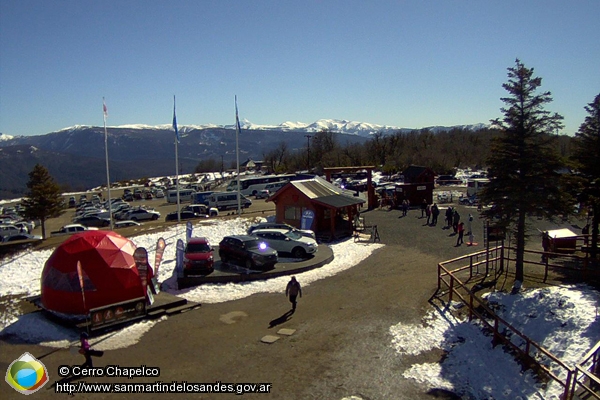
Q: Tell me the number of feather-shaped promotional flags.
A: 6